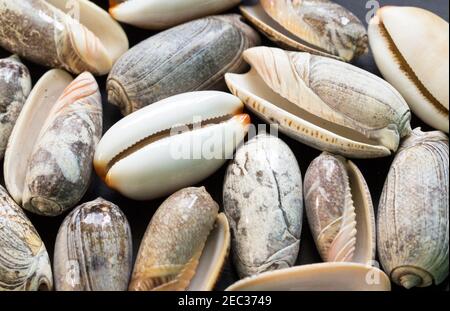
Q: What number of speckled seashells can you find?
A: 12